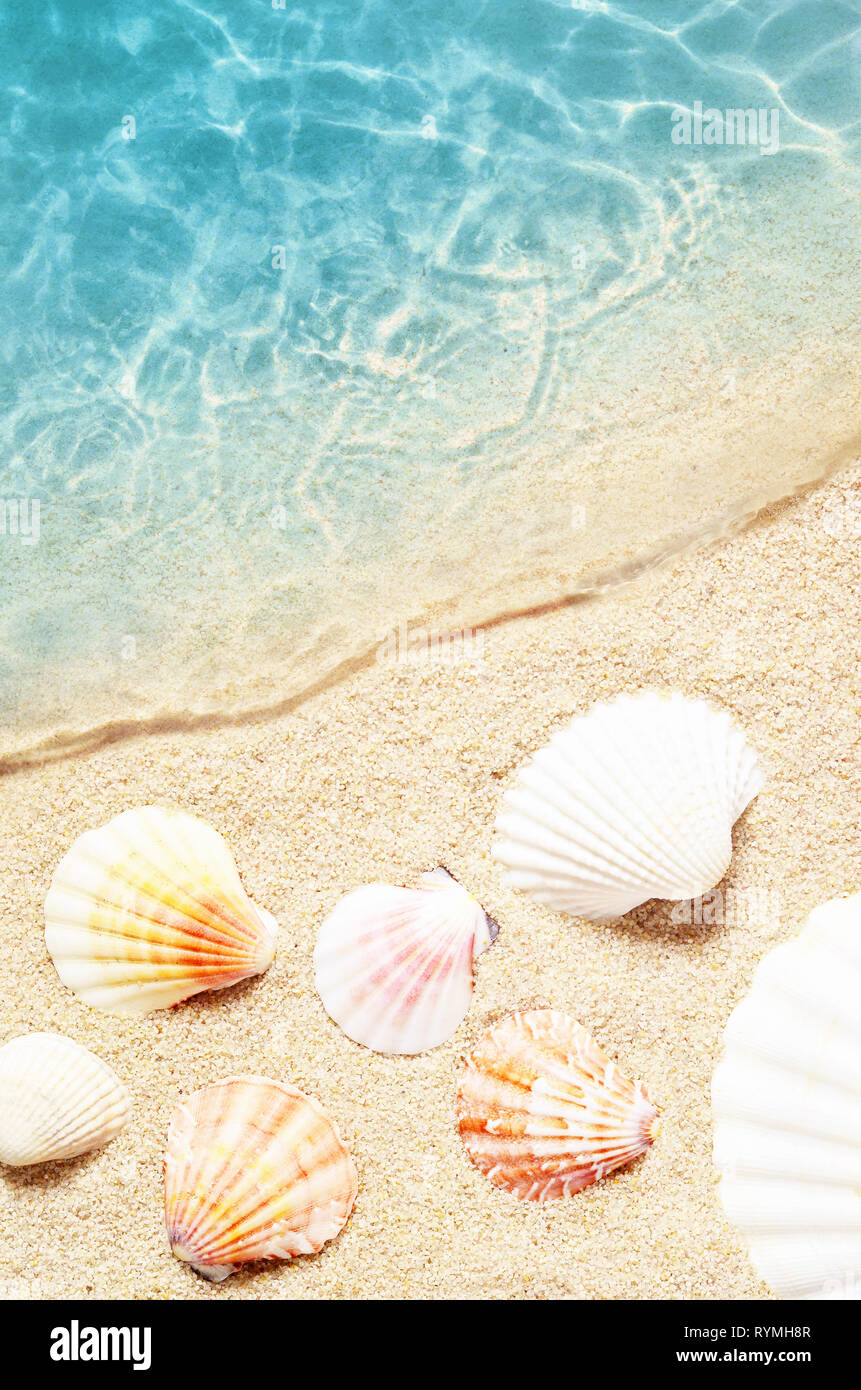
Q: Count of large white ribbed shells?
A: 2